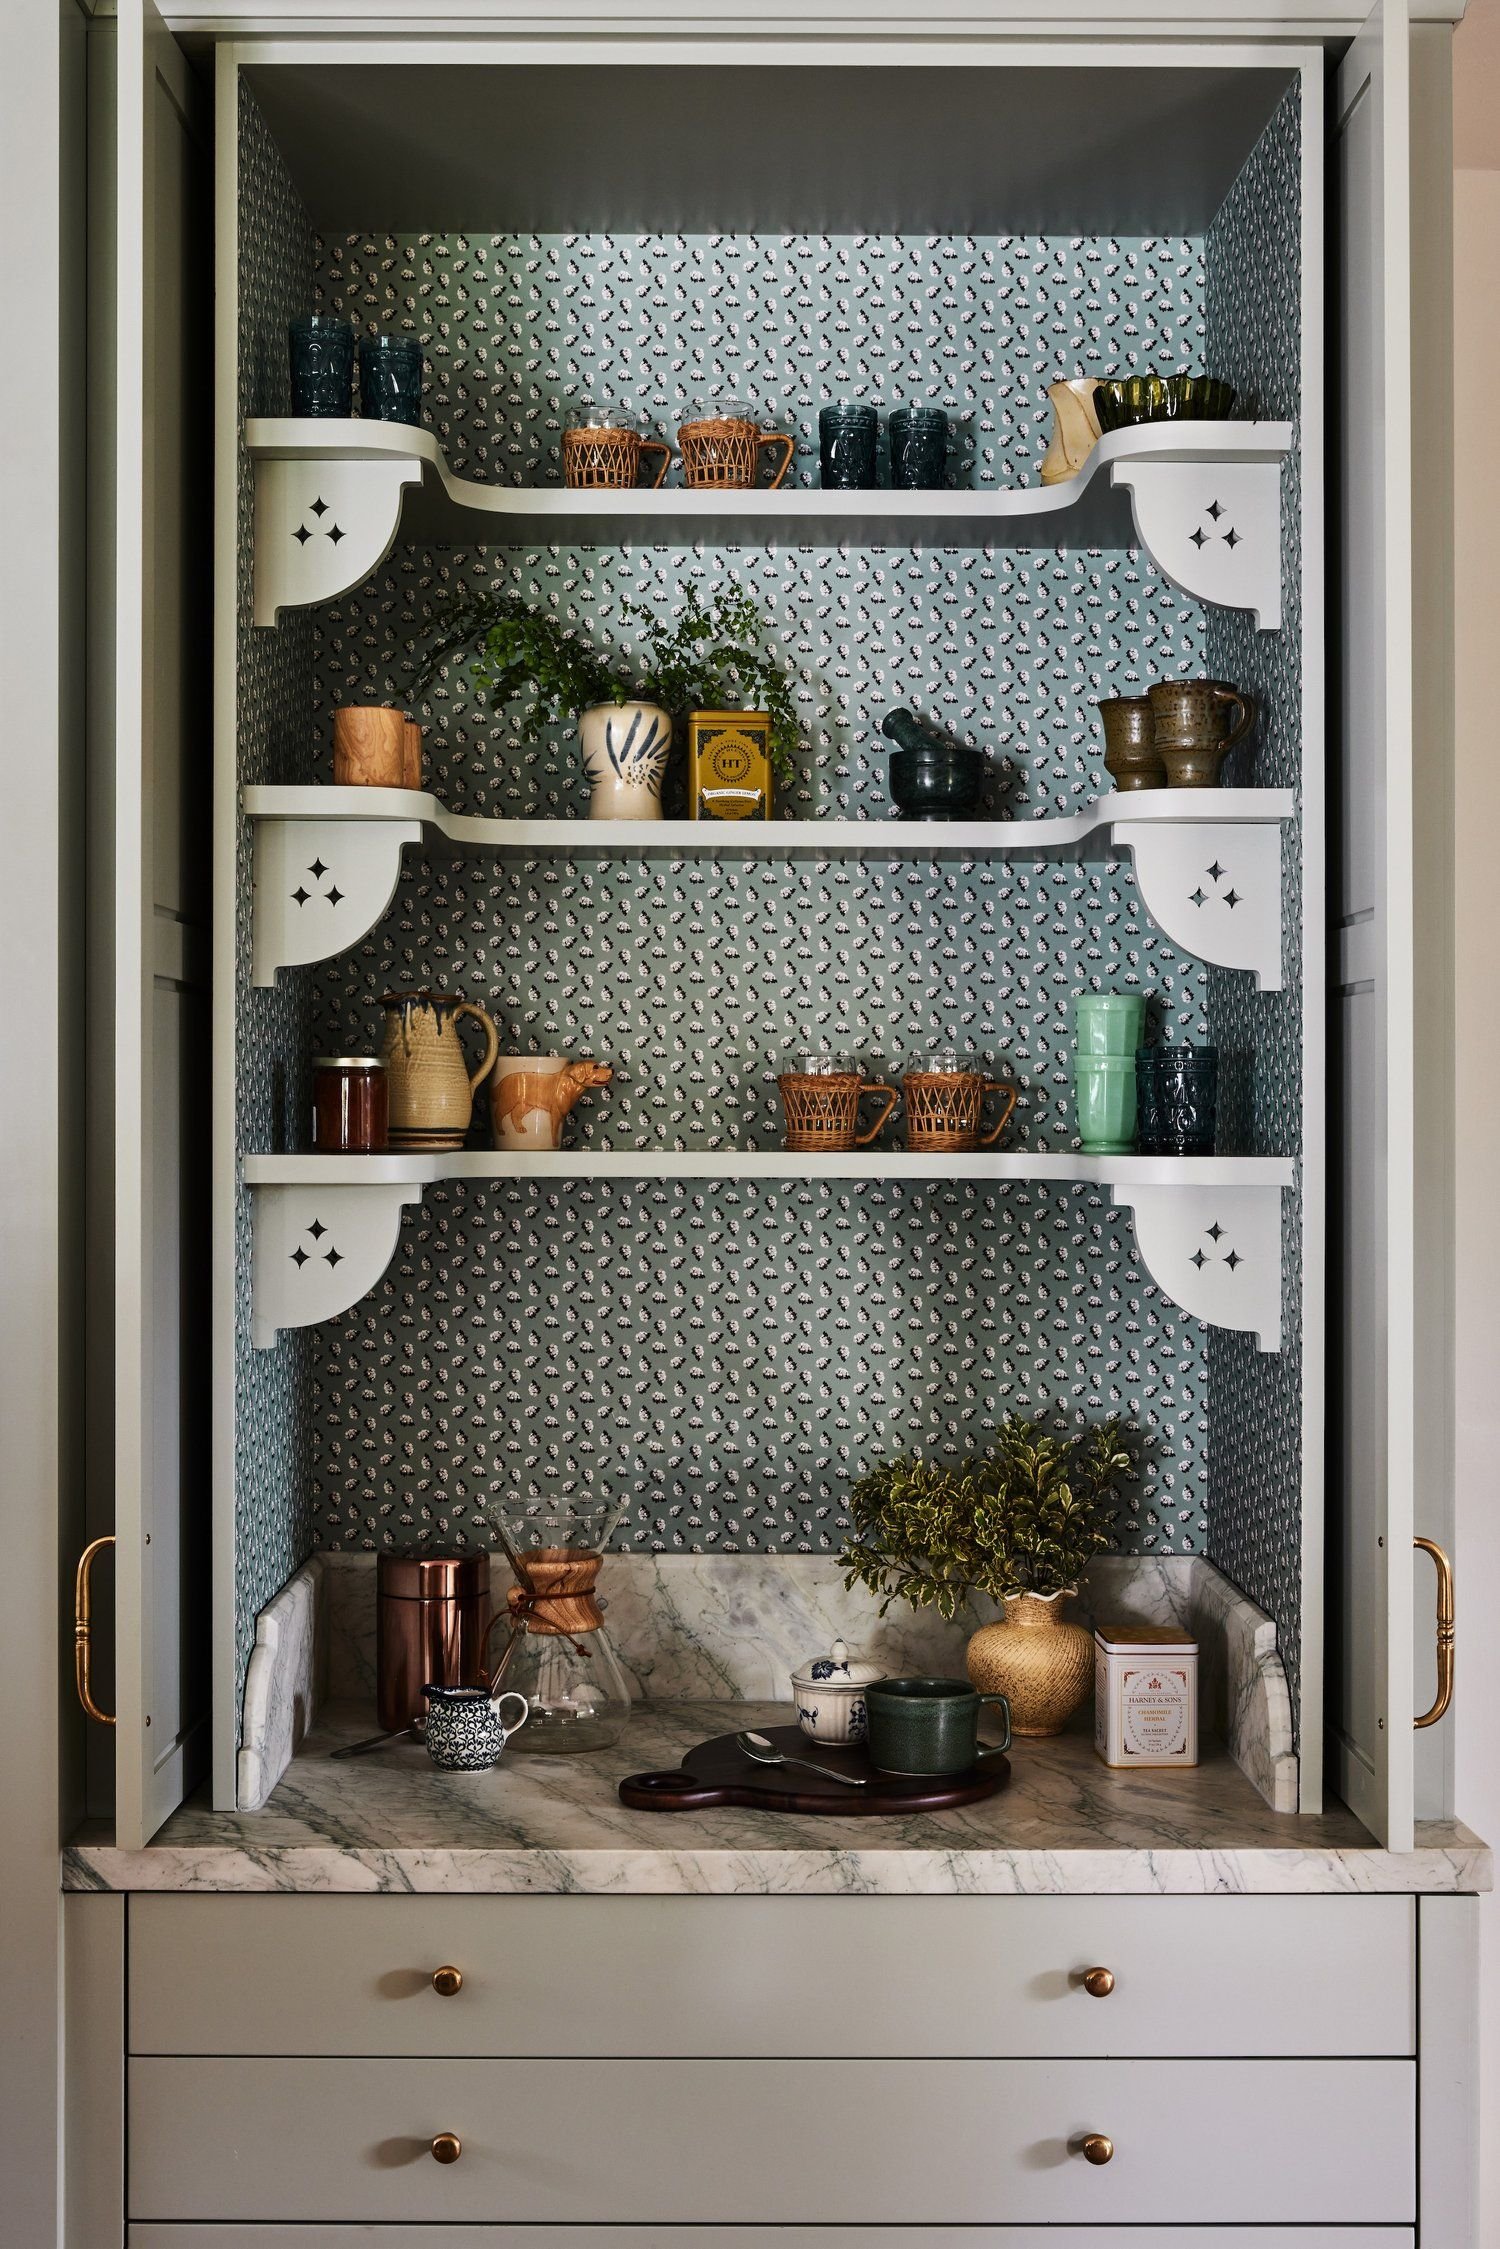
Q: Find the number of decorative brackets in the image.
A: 6